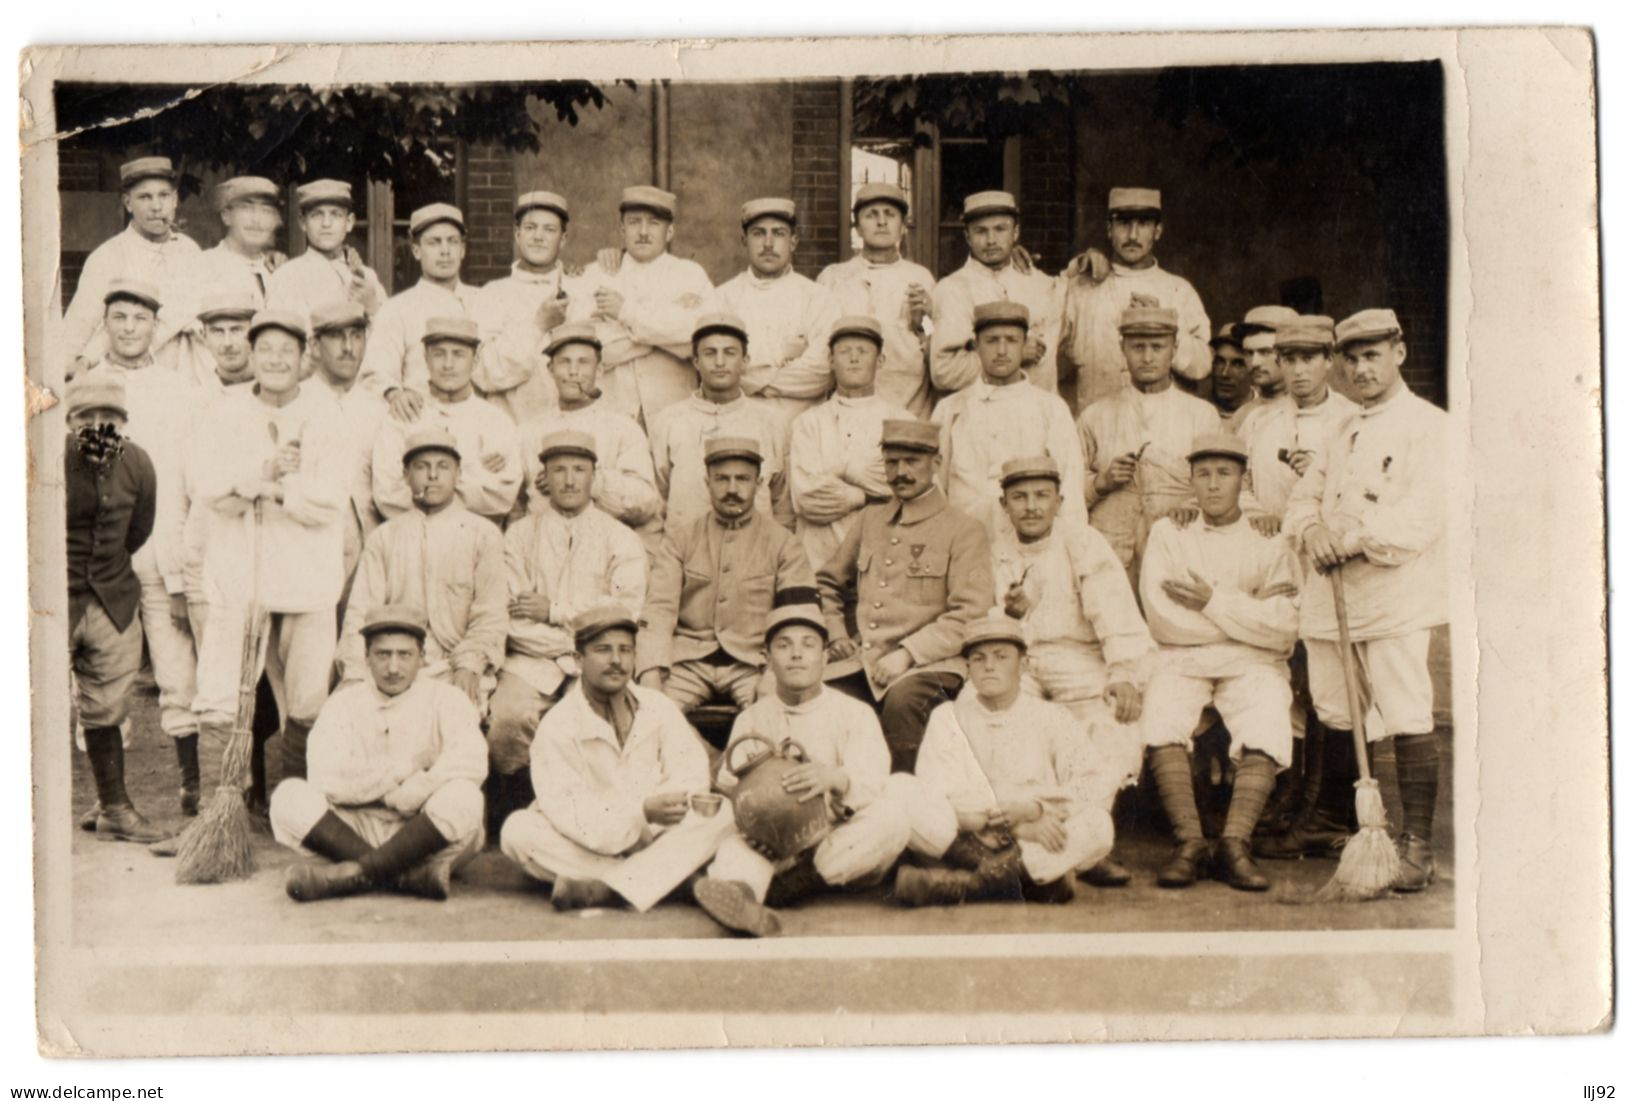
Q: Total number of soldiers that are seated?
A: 10